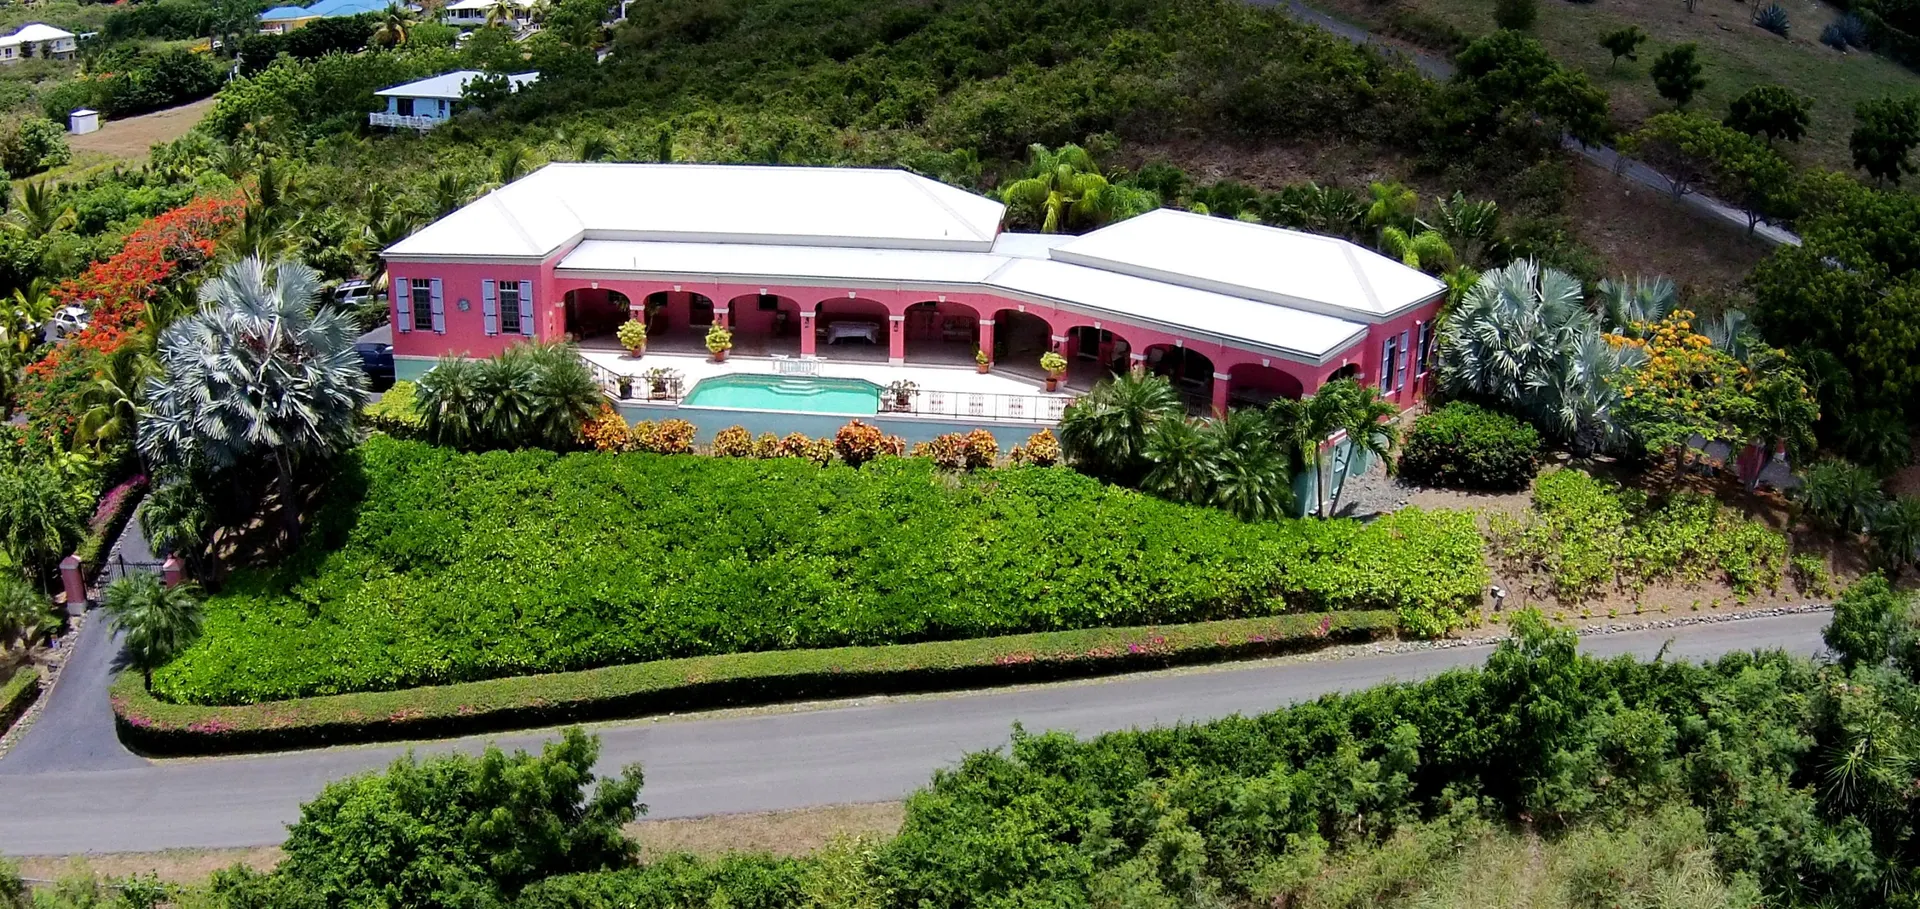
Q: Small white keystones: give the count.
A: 10